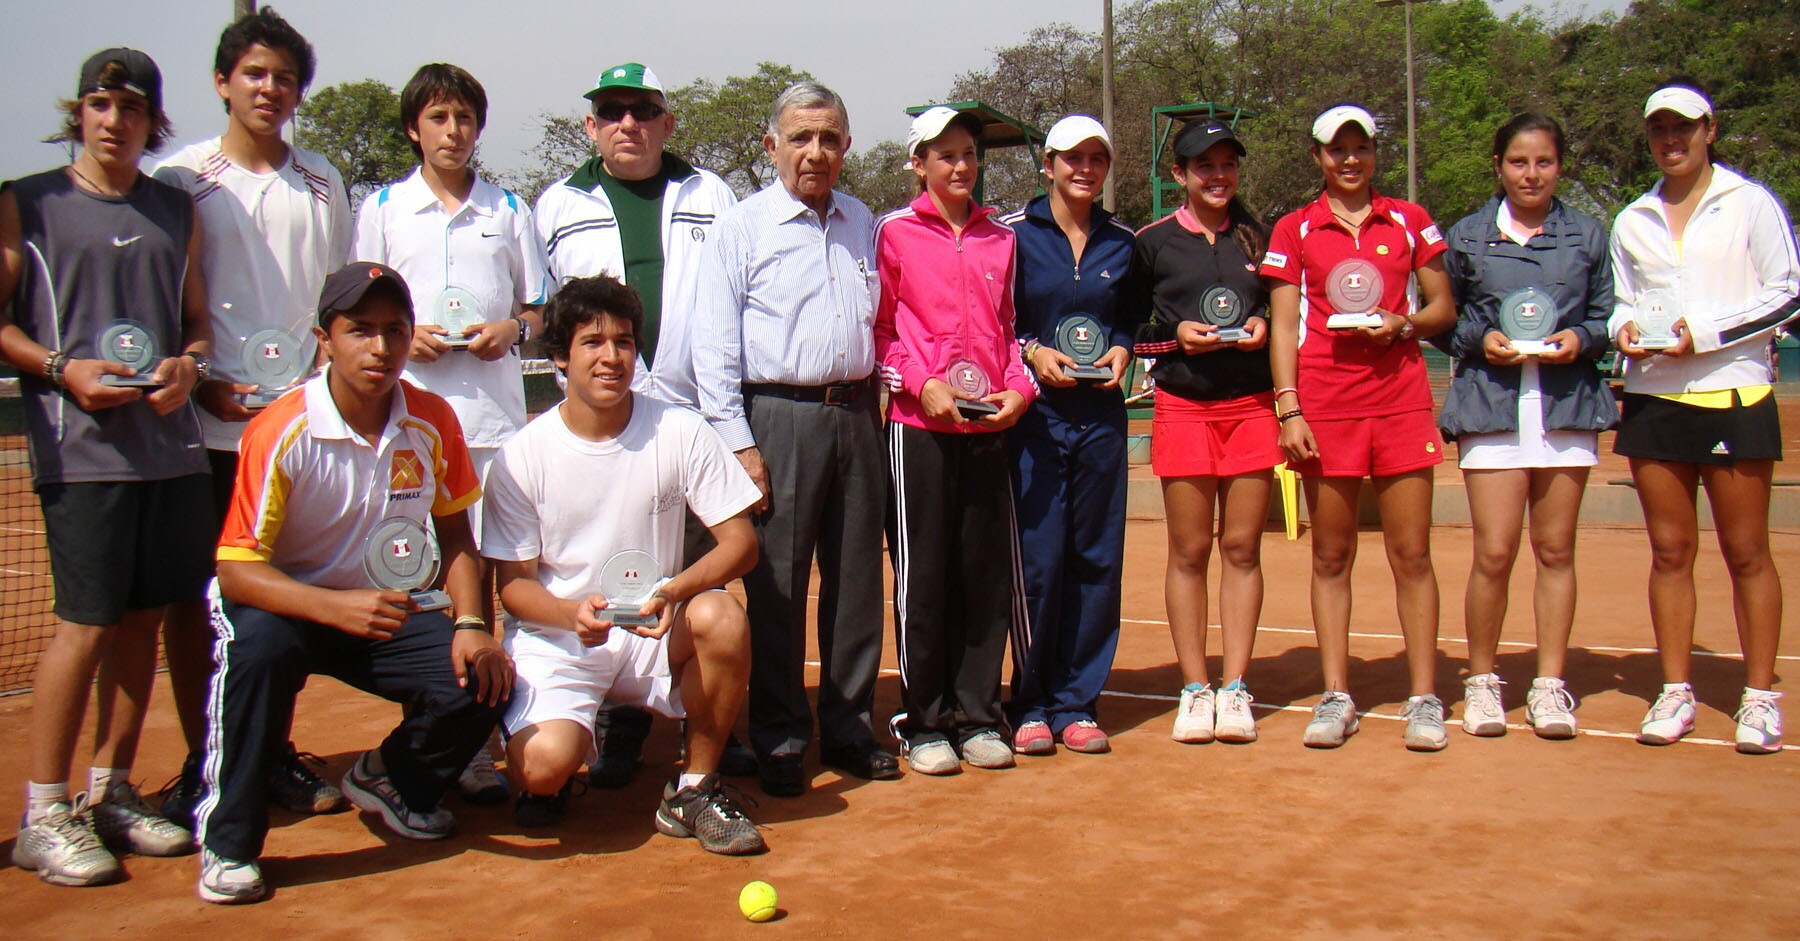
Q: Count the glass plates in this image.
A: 11